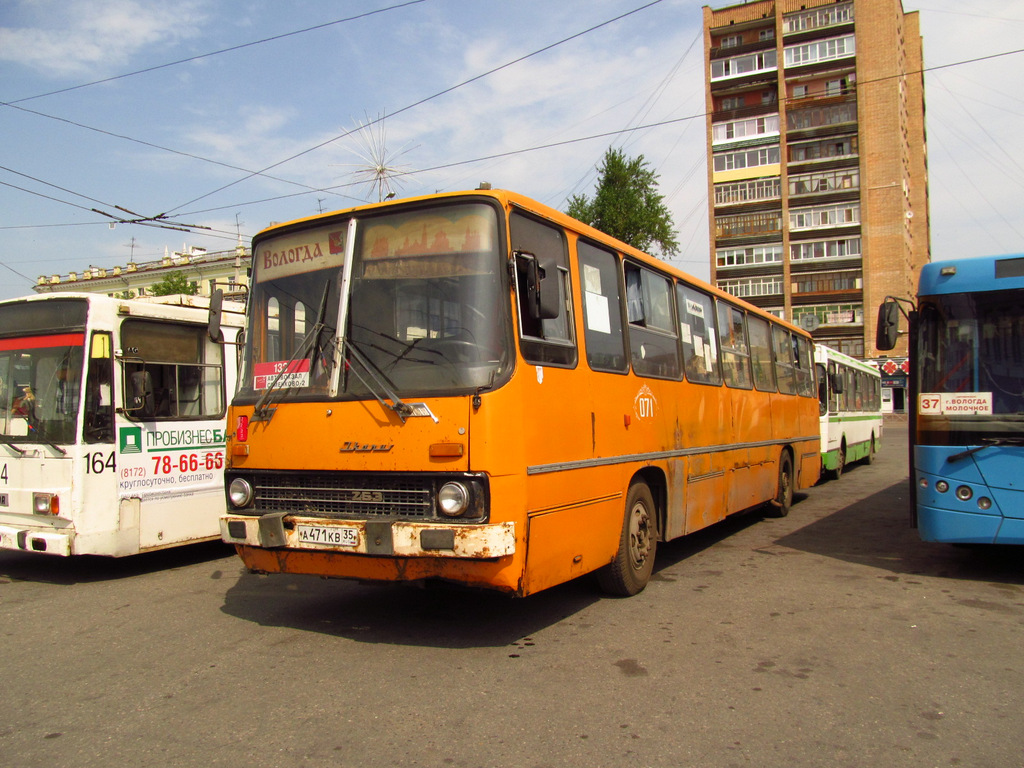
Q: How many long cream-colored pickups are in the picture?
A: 0